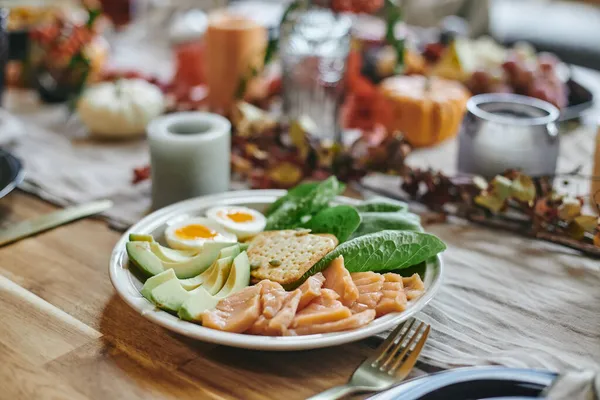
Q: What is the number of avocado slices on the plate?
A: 5